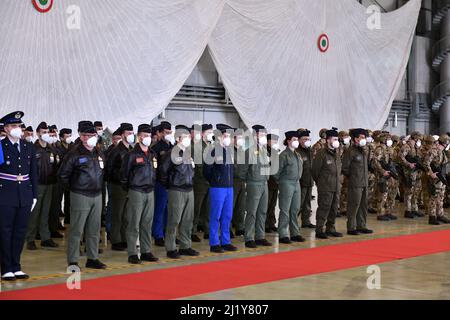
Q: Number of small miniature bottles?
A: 0